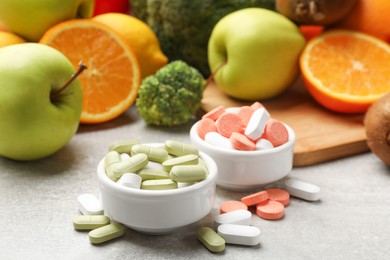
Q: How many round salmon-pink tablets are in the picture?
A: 11